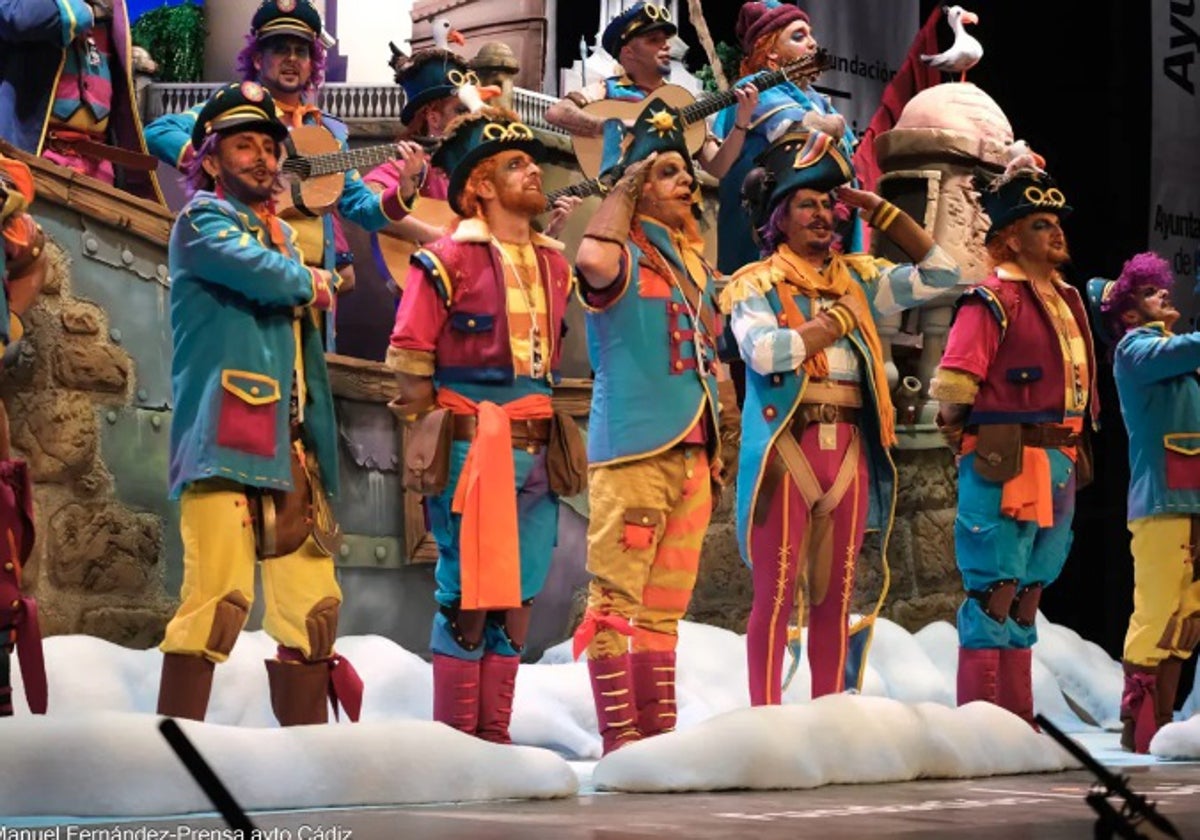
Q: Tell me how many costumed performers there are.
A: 12